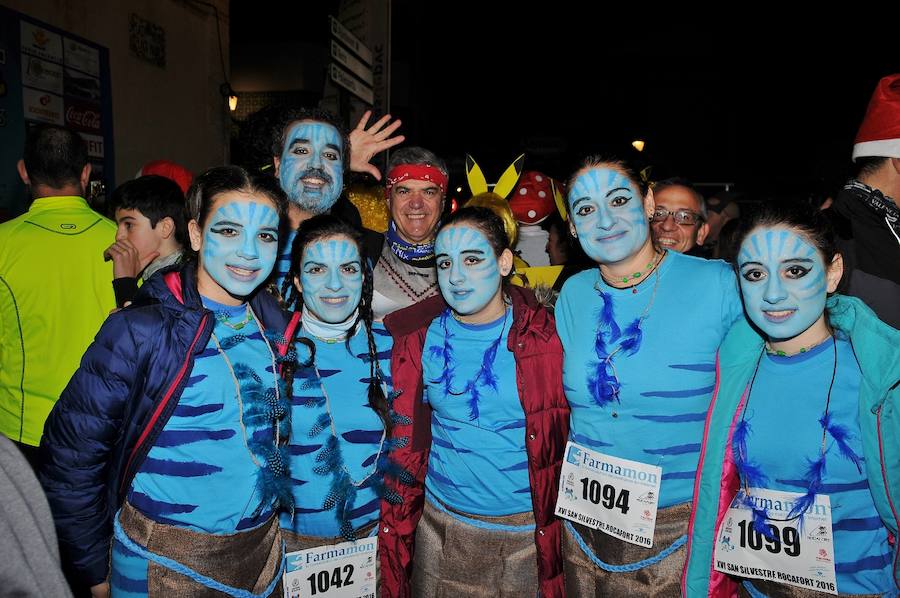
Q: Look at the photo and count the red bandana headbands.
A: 1